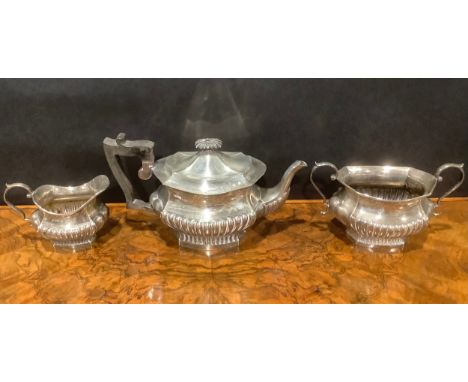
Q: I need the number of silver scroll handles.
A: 3